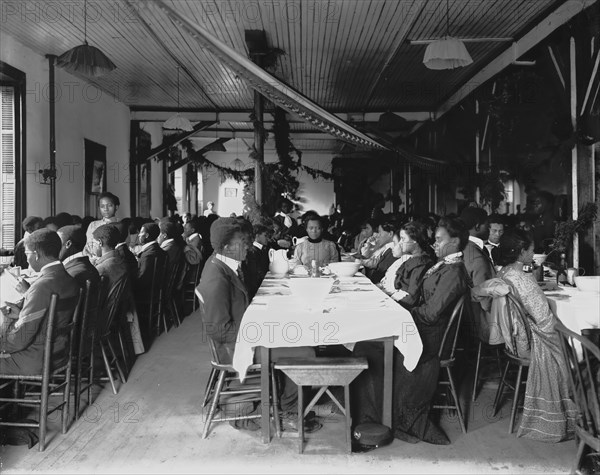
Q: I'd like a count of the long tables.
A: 3